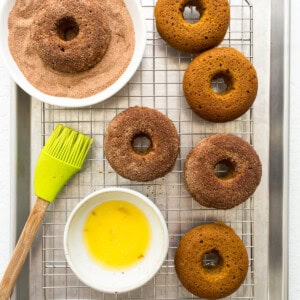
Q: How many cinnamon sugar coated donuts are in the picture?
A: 3